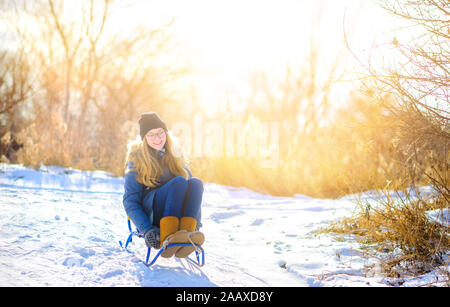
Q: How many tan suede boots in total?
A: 2